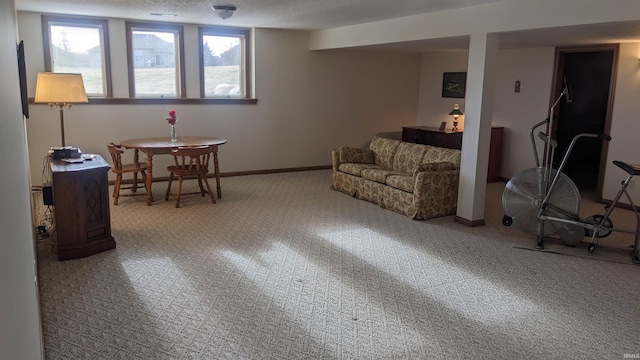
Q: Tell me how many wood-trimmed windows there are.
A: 3